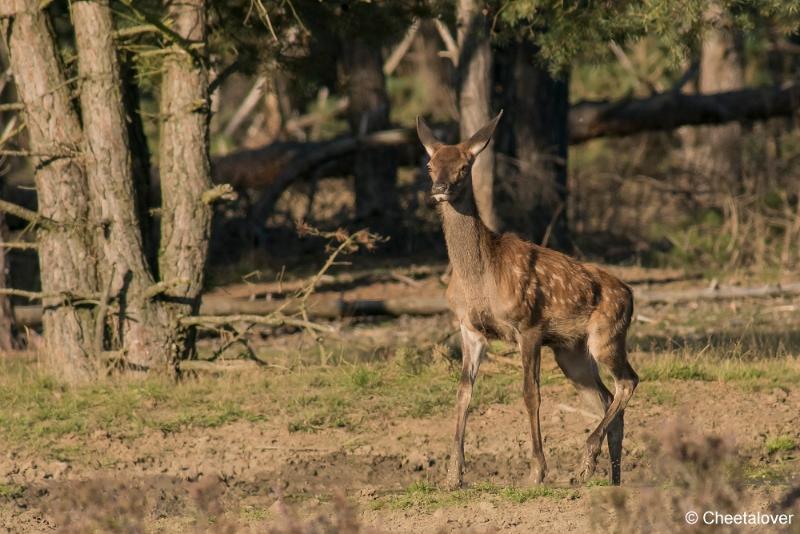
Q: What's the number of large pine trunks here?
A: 3